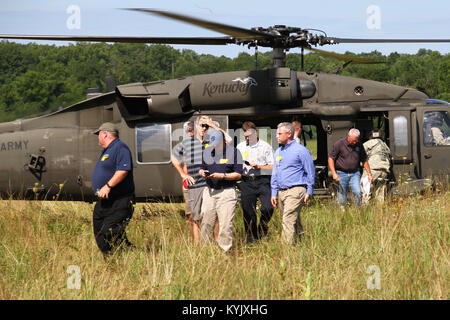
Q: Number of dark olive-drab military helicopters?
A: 1